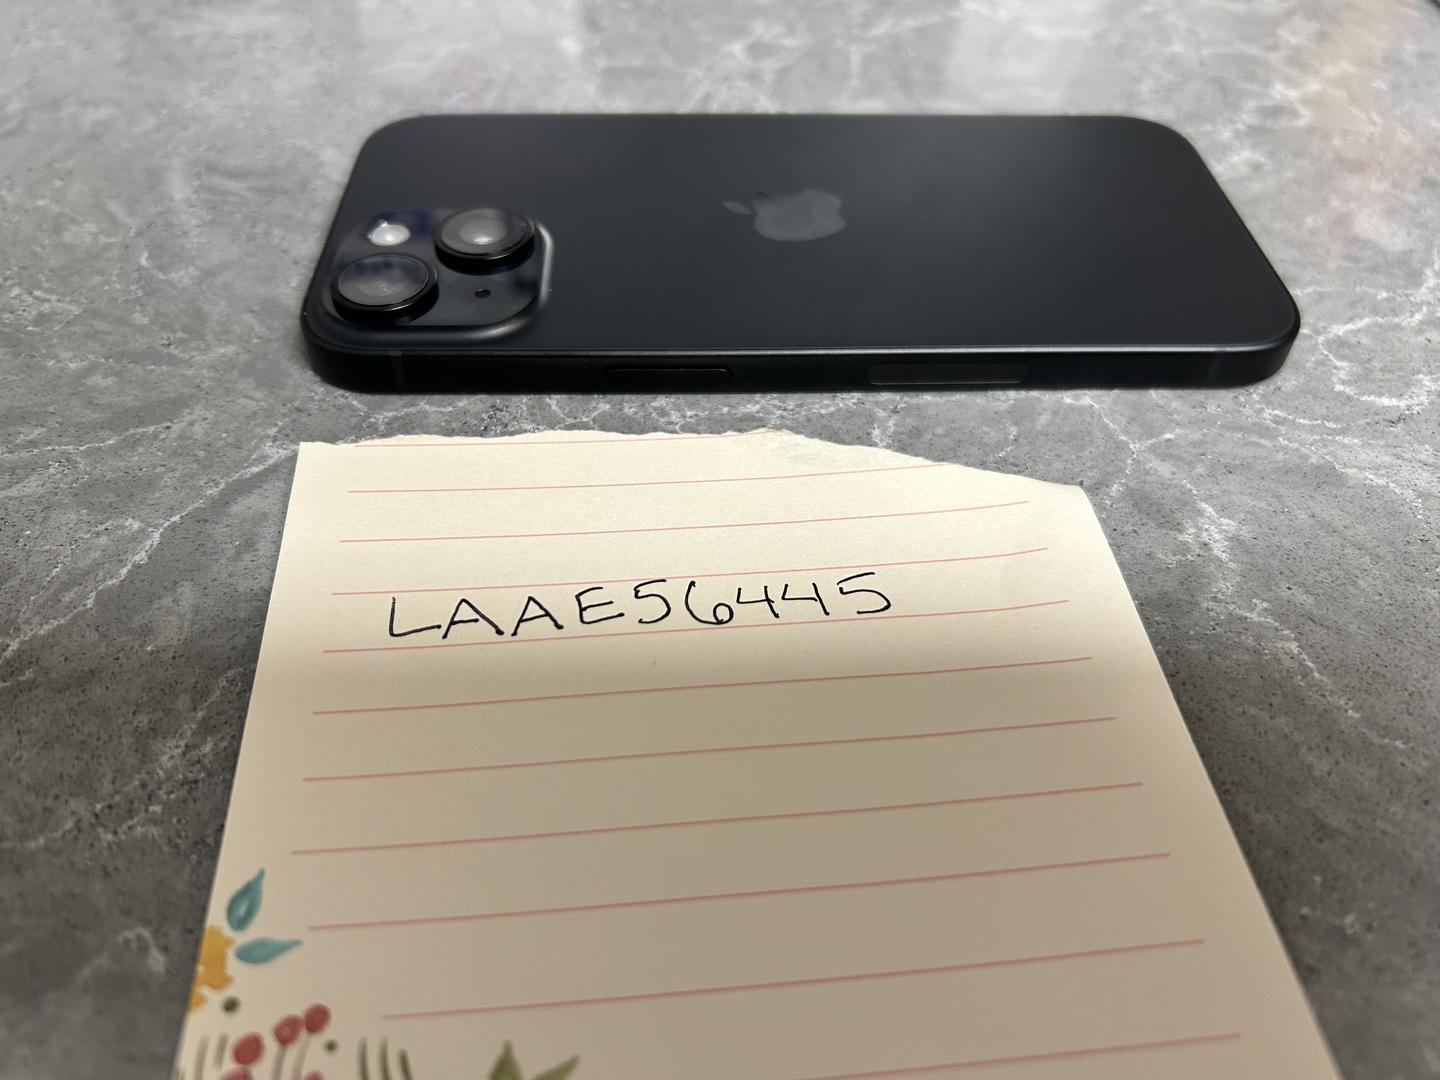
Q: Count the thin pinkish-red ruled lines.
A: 11